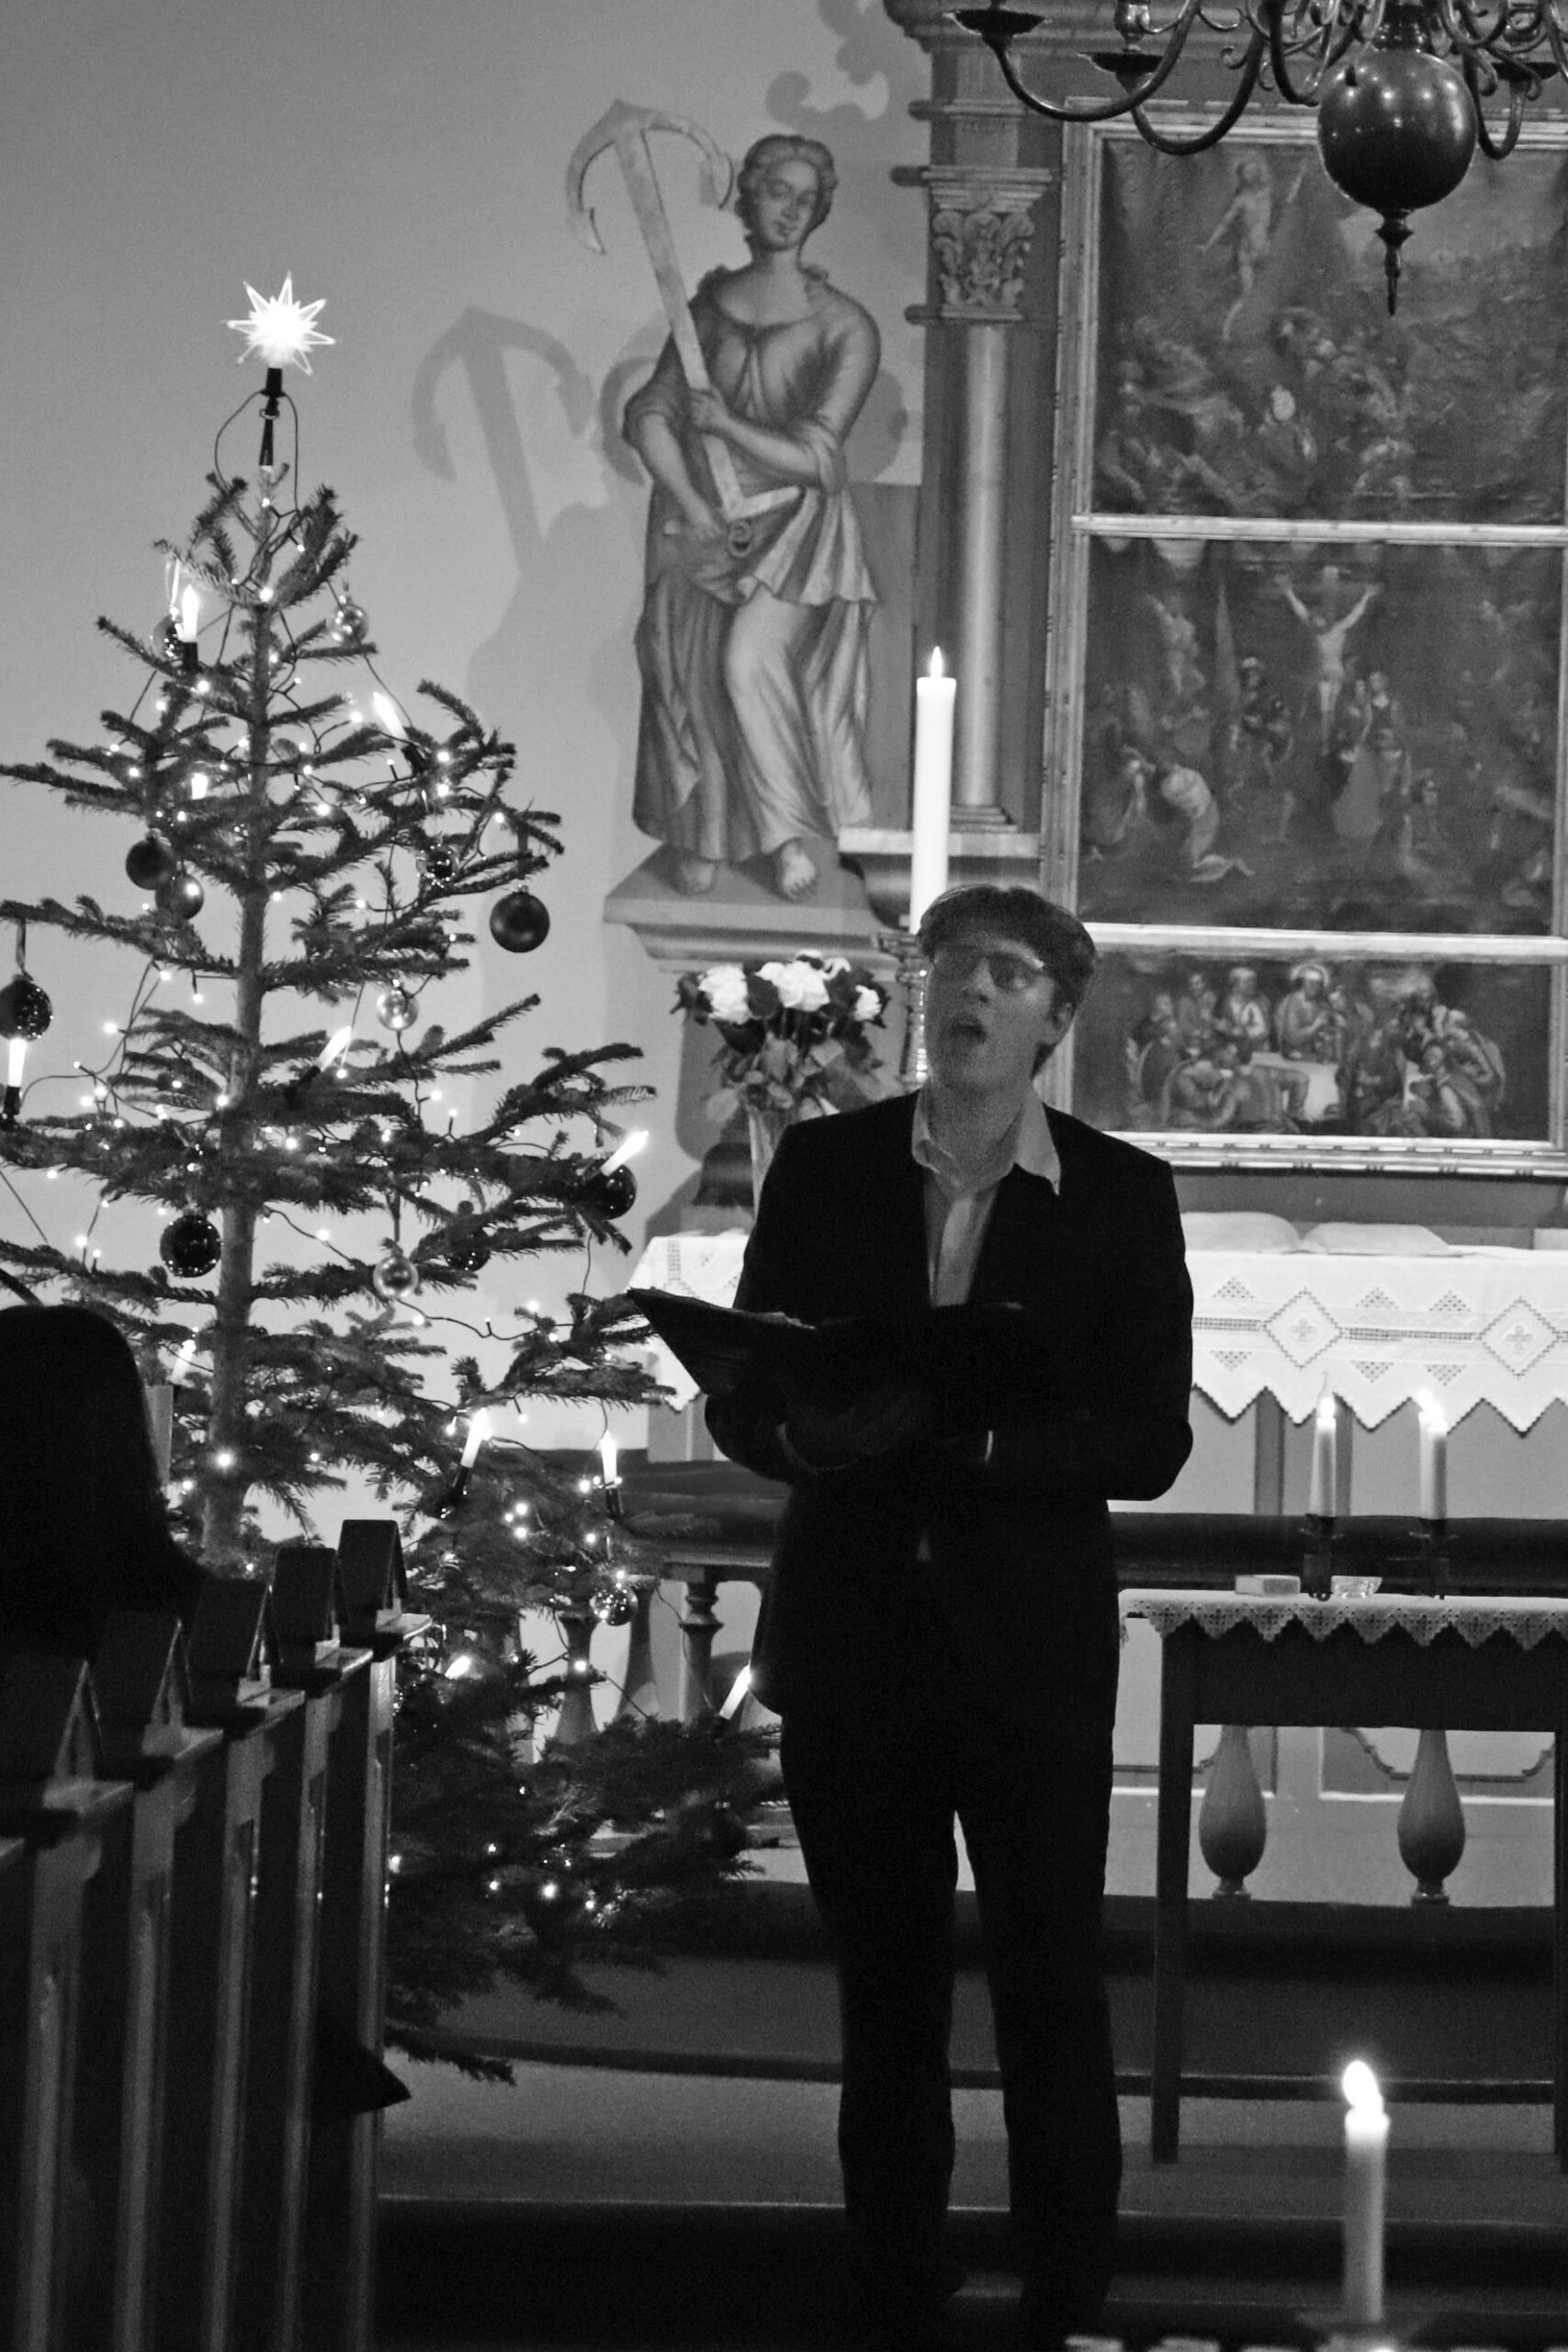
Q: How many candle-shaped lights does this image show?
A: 11